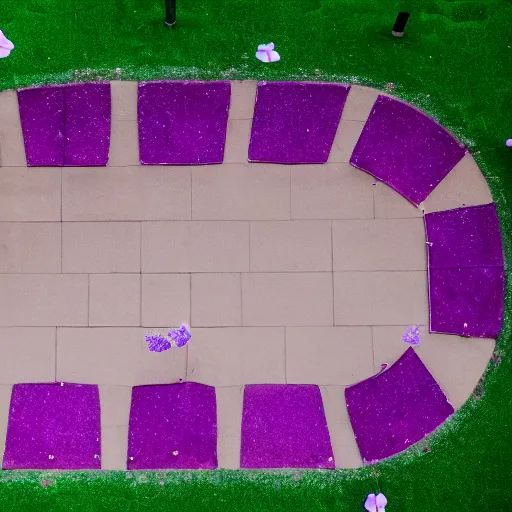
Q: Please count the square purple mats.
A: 9